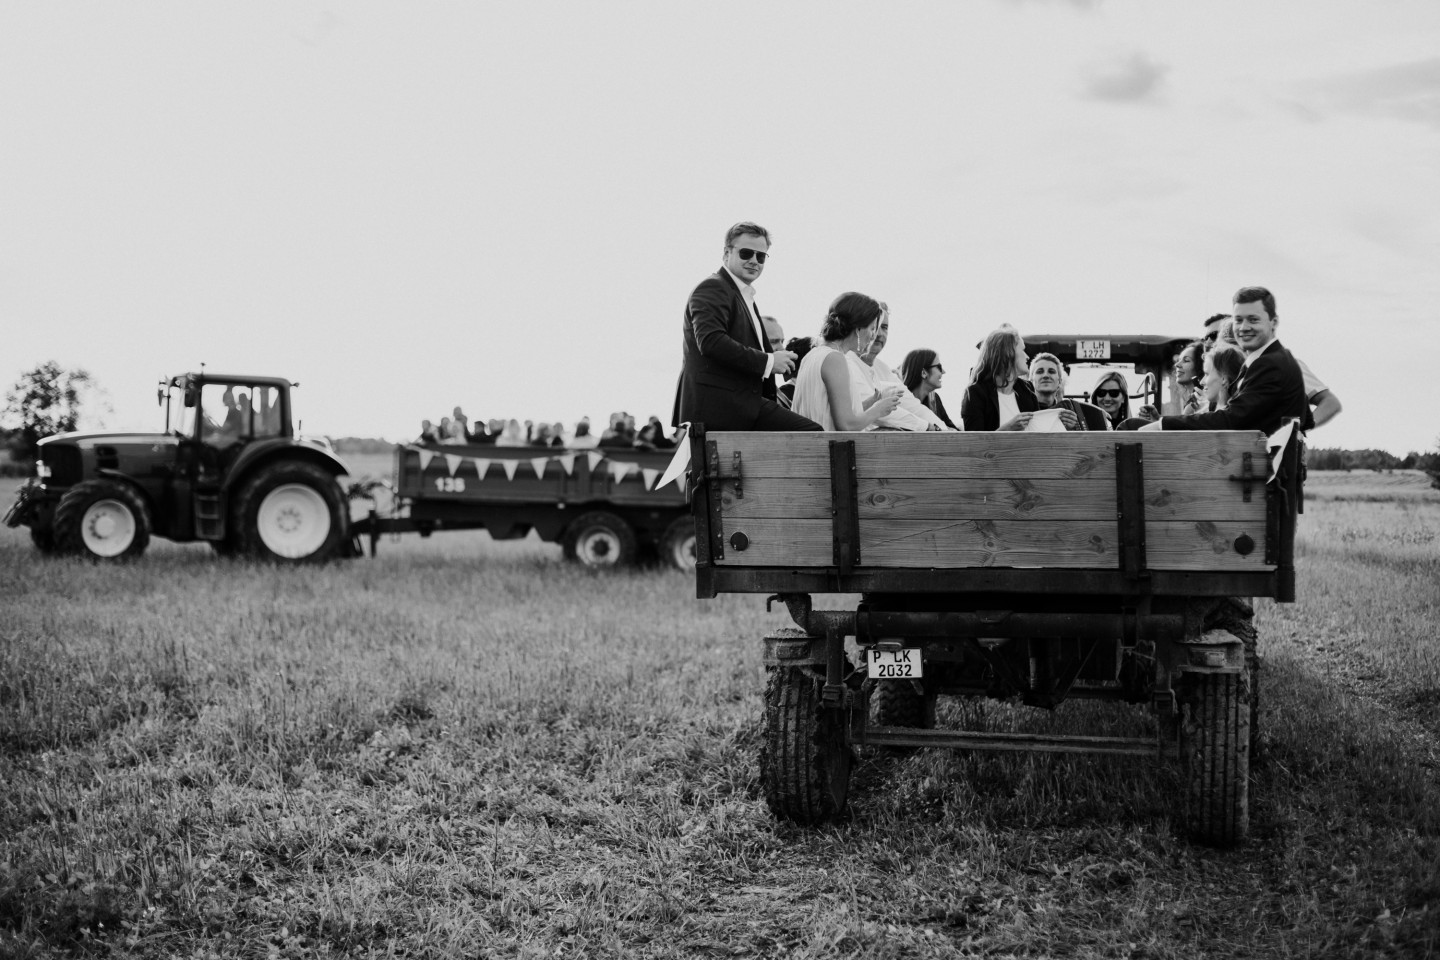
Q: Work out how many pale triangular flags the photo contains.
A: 12